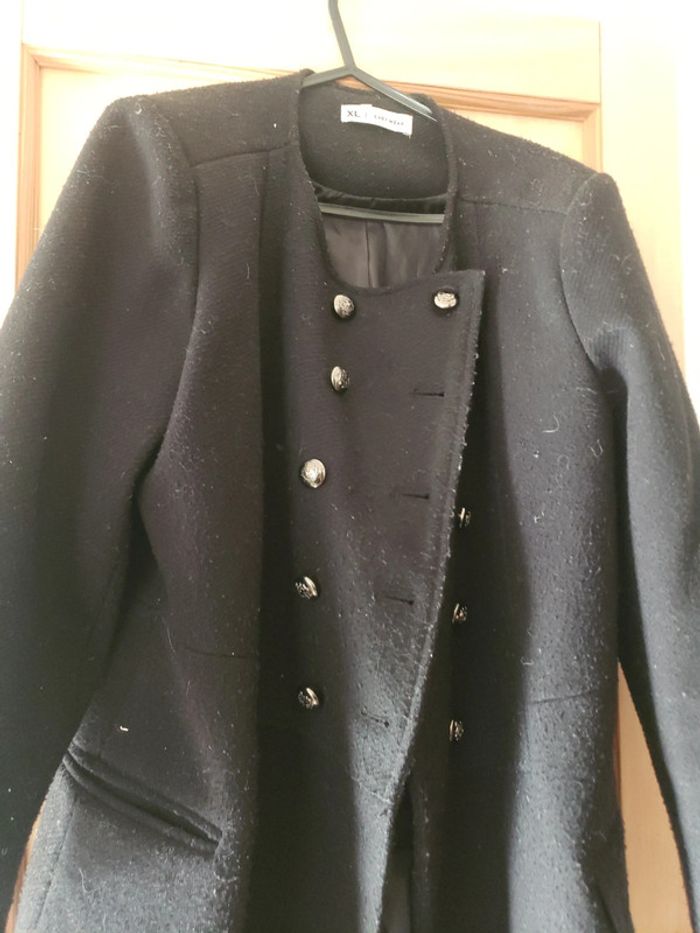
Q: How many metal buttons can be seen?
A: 9